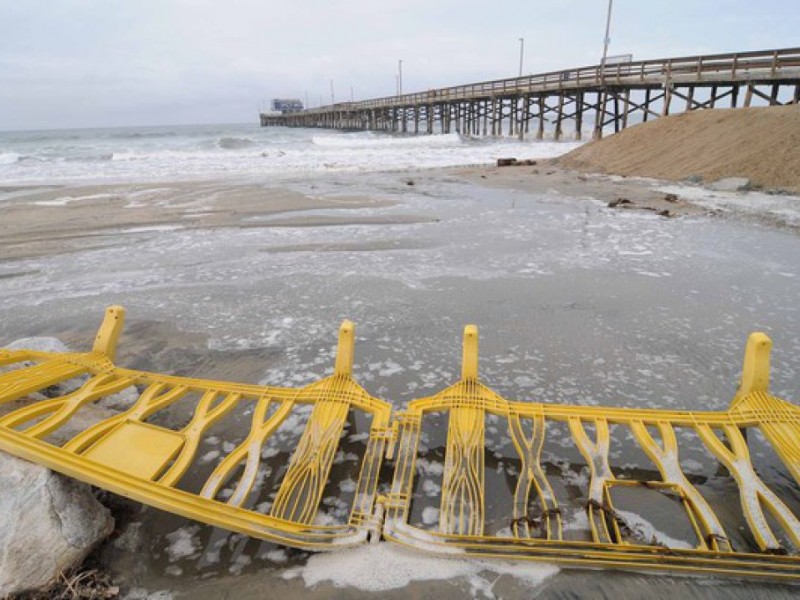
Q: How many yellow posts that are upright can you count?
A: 4